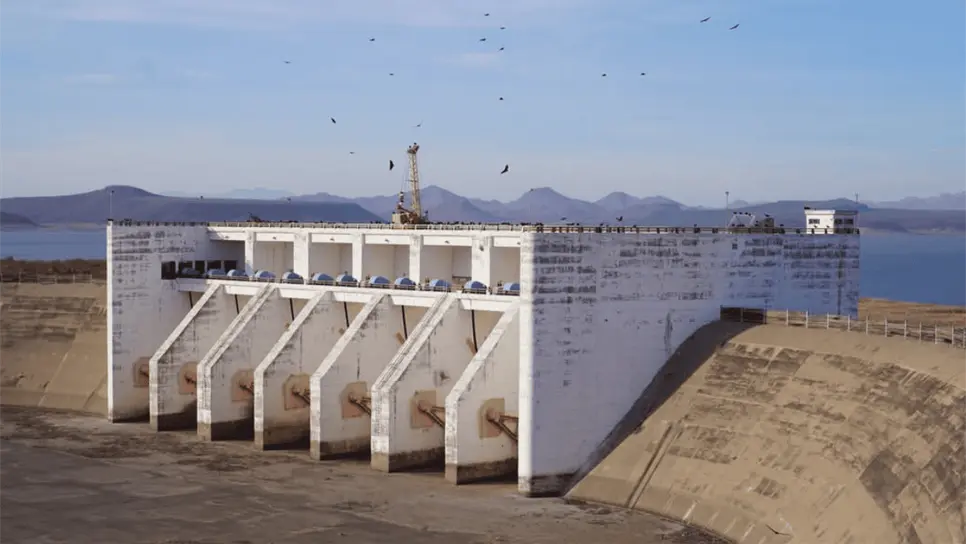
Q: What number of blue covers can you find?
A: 12